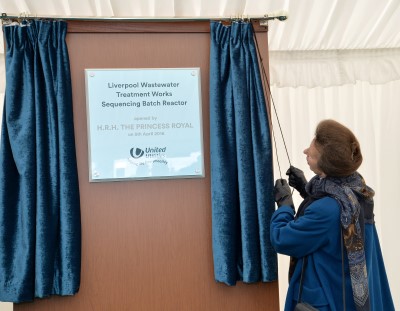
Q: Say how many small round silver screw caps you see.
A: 4